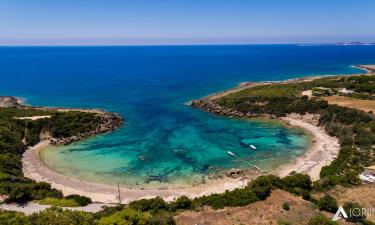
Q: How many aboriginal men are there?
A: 0